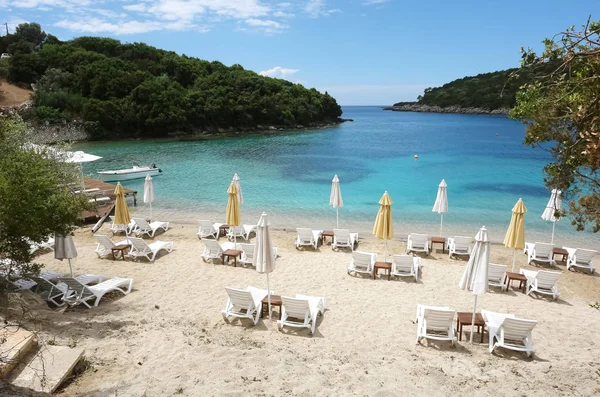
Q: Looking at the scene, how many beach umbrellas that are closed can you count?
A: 12